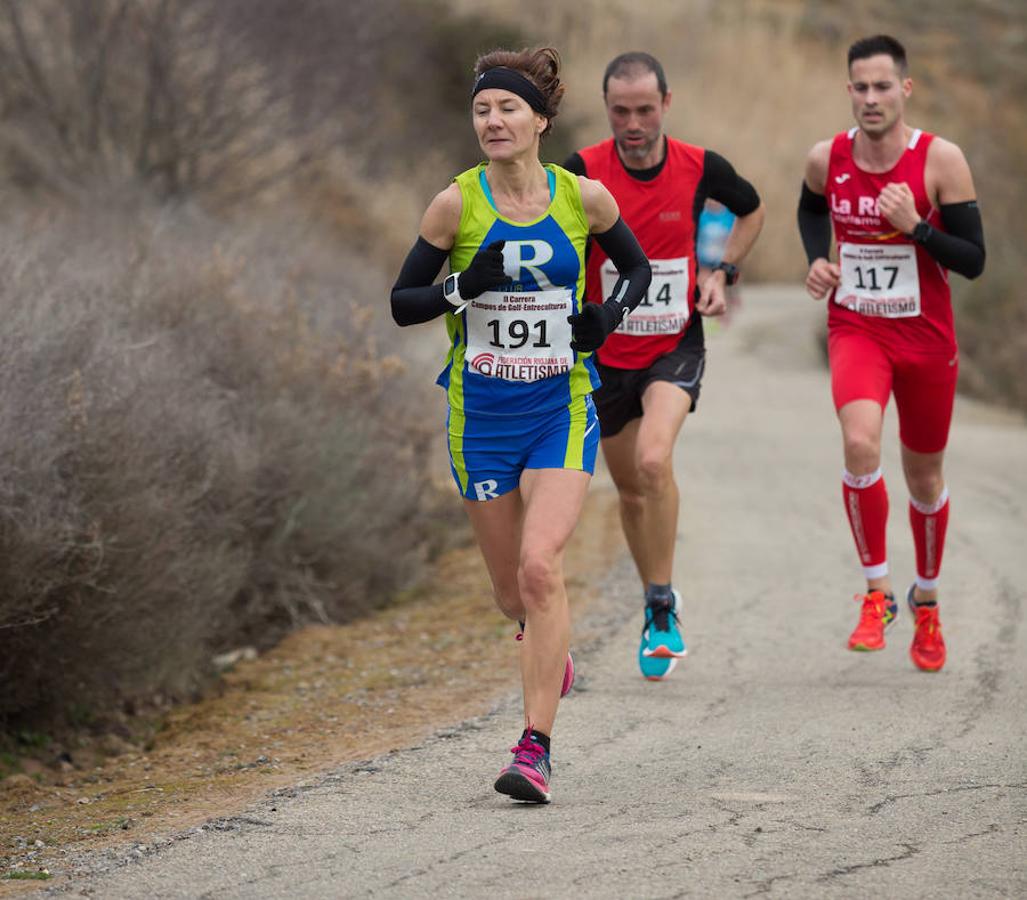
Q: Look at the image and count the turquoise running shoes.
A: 2